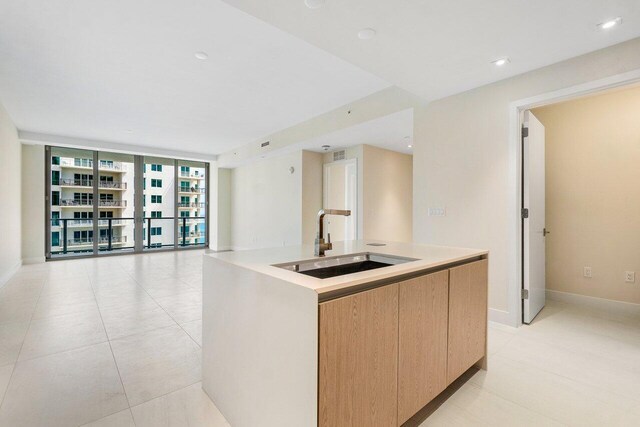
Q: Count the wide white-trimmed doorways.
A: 1